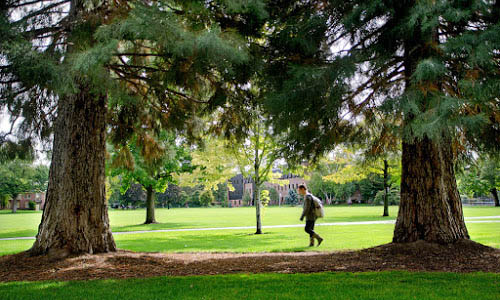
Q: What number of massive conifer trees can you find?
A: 2